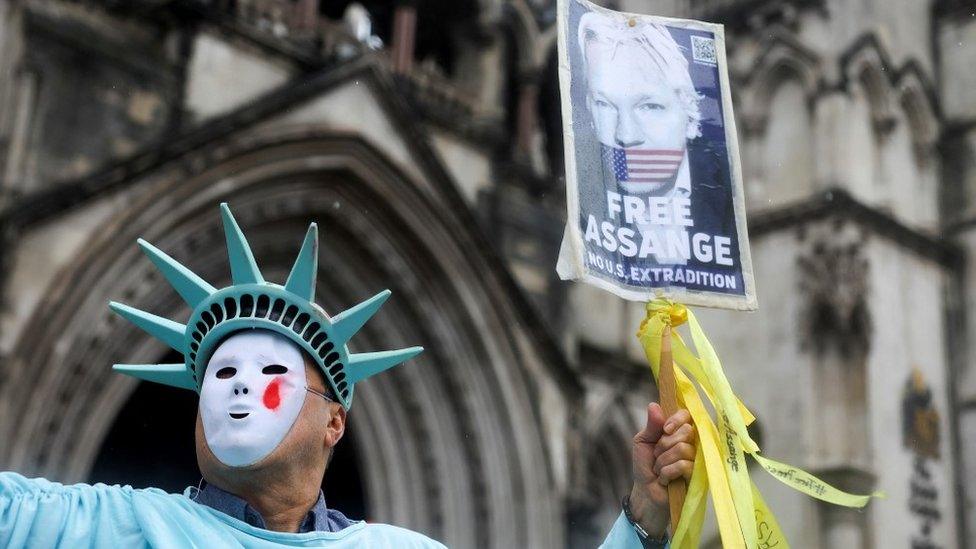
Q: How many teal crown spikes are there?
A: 7